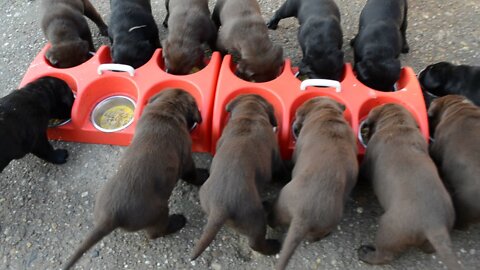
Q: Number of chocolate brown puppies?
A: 8